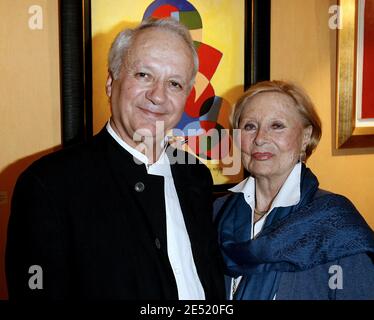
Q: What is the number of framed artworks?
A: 2